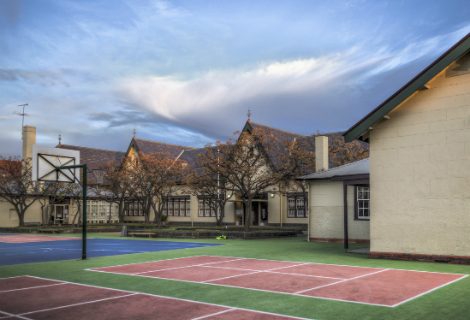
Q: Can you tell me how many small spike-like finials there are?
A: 3